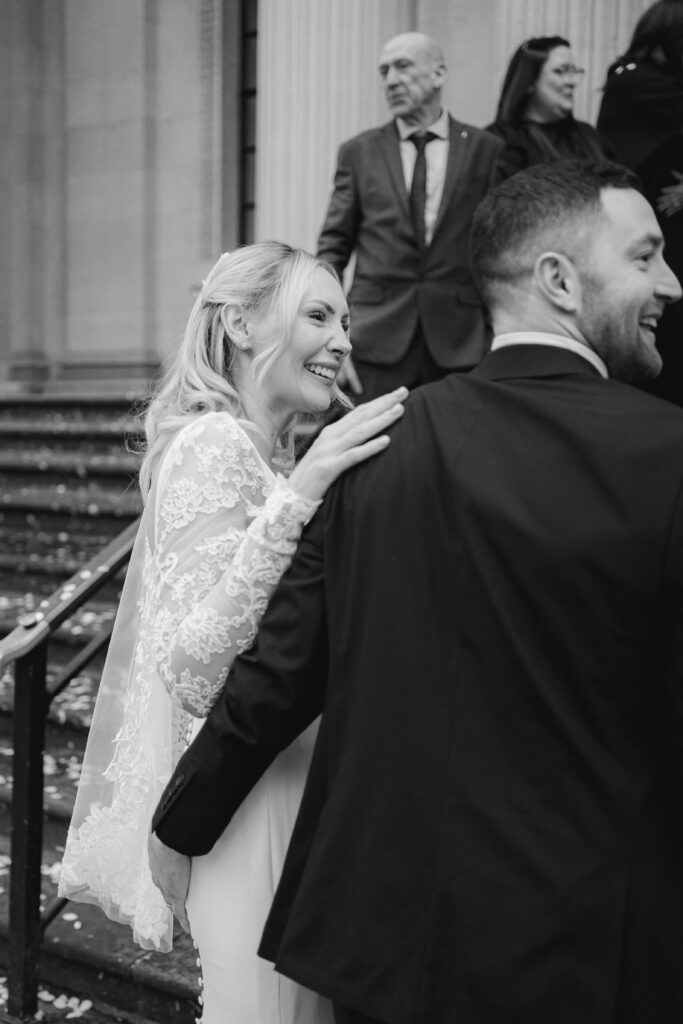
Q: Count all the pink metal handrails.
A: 0